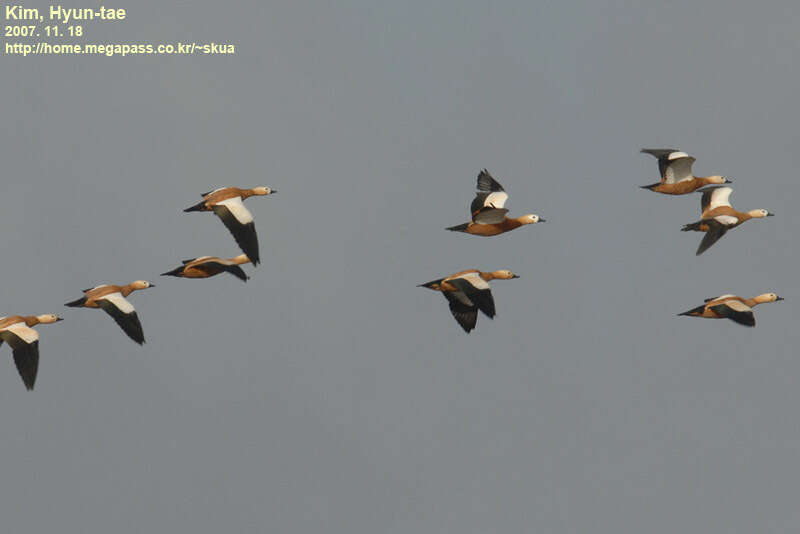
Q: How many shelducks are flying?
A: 9